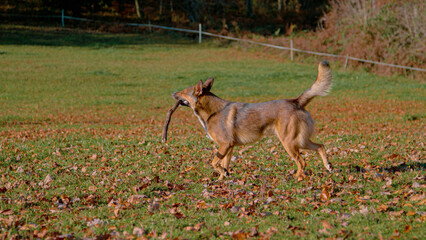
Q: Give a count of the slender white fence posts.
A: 5